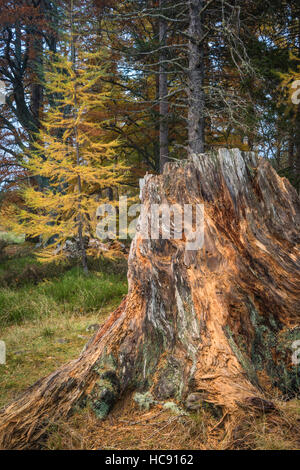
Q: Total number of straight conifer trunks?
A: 2